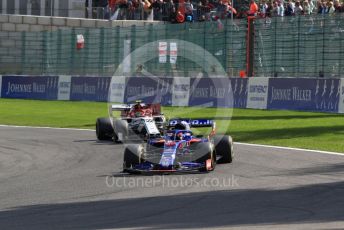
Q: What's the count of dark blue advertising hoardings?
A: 5